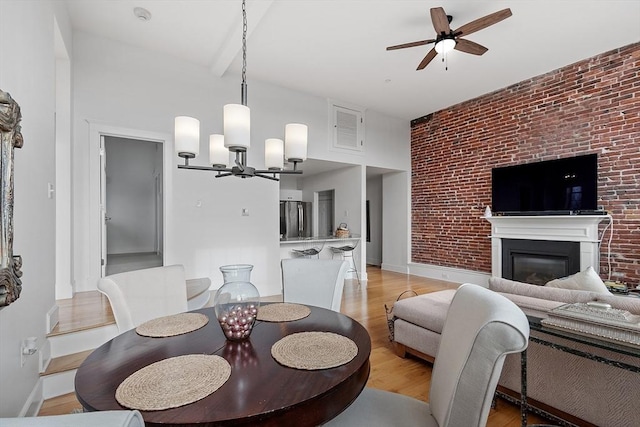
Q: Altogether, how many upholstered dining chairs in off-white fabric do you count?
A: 4